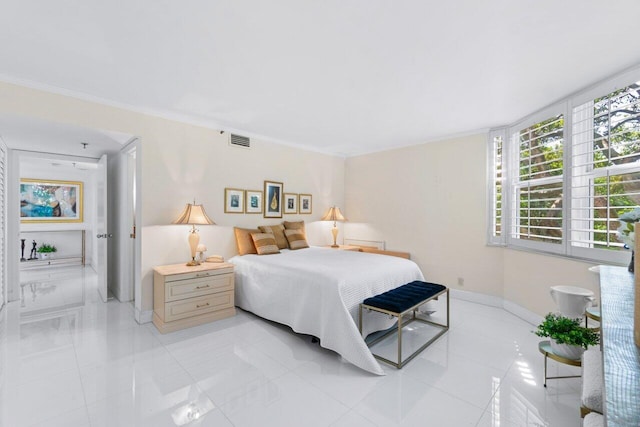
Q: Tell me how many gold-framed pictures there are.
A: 6